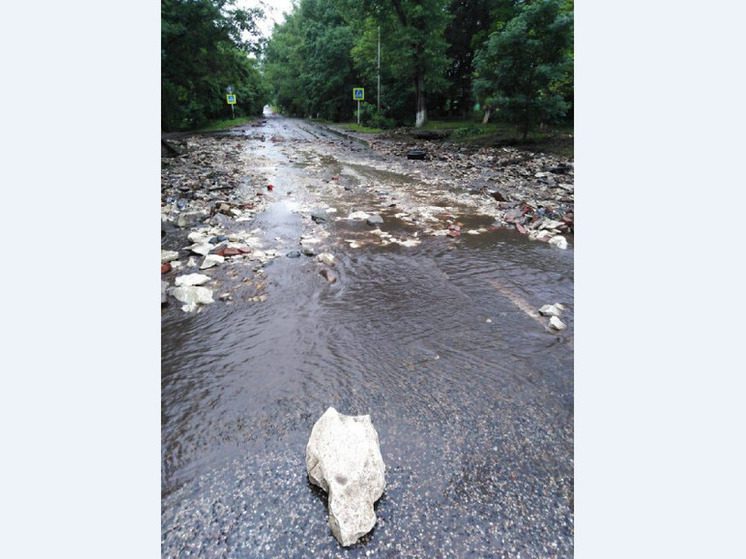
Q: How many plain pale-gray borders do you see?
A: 2